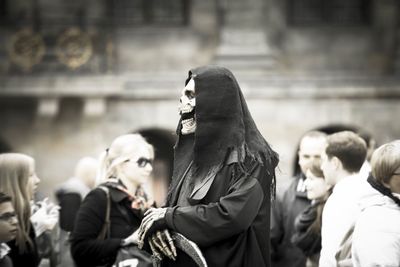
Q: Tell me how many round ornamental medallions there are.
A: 2